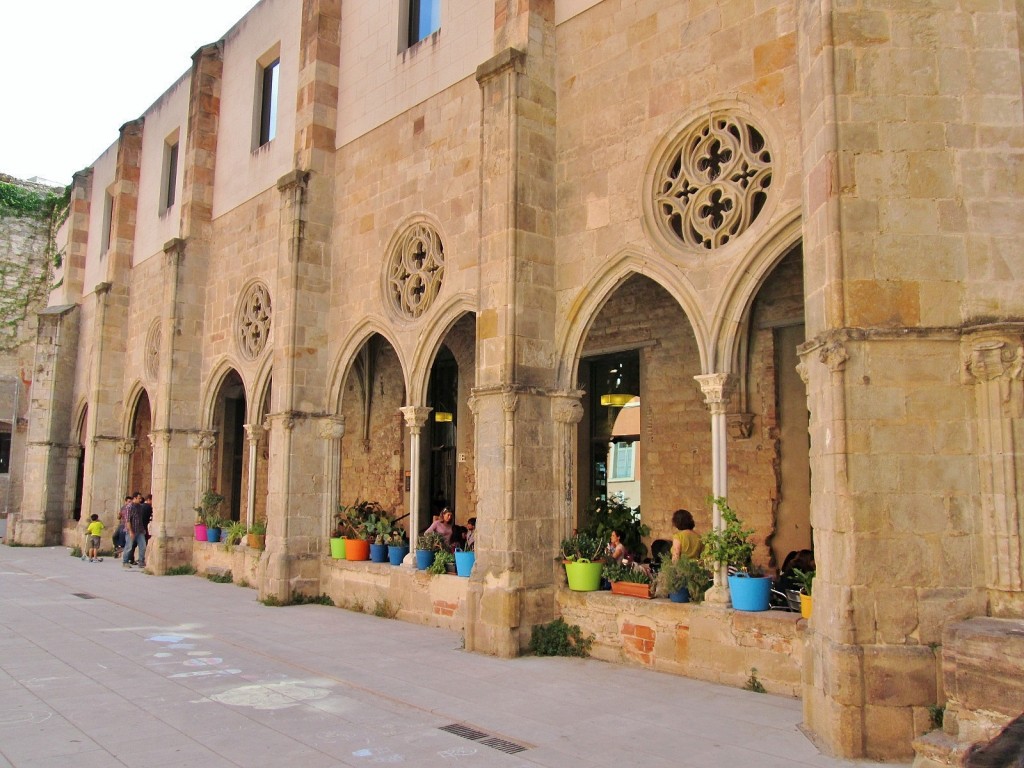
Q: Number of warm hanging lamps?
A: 2